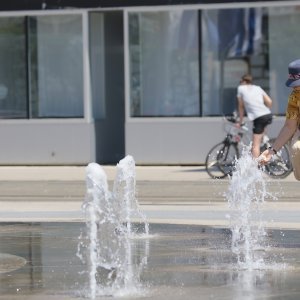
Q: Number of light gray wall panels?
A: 2